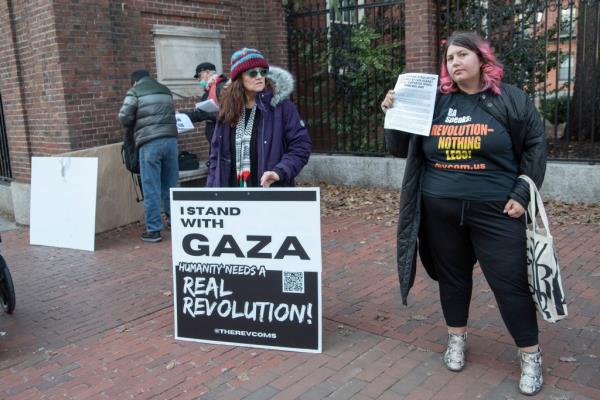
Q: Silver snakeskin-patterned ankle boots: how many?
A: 2